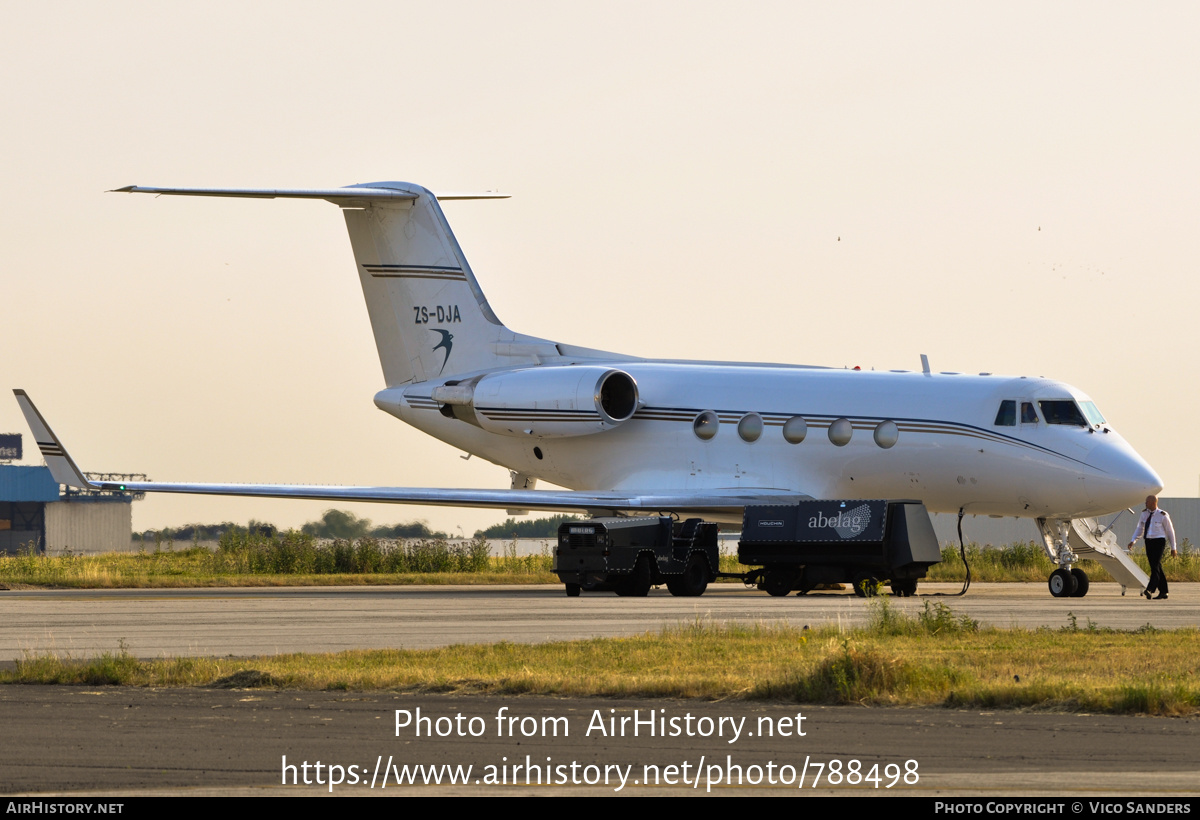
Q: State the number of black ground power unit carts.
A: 1